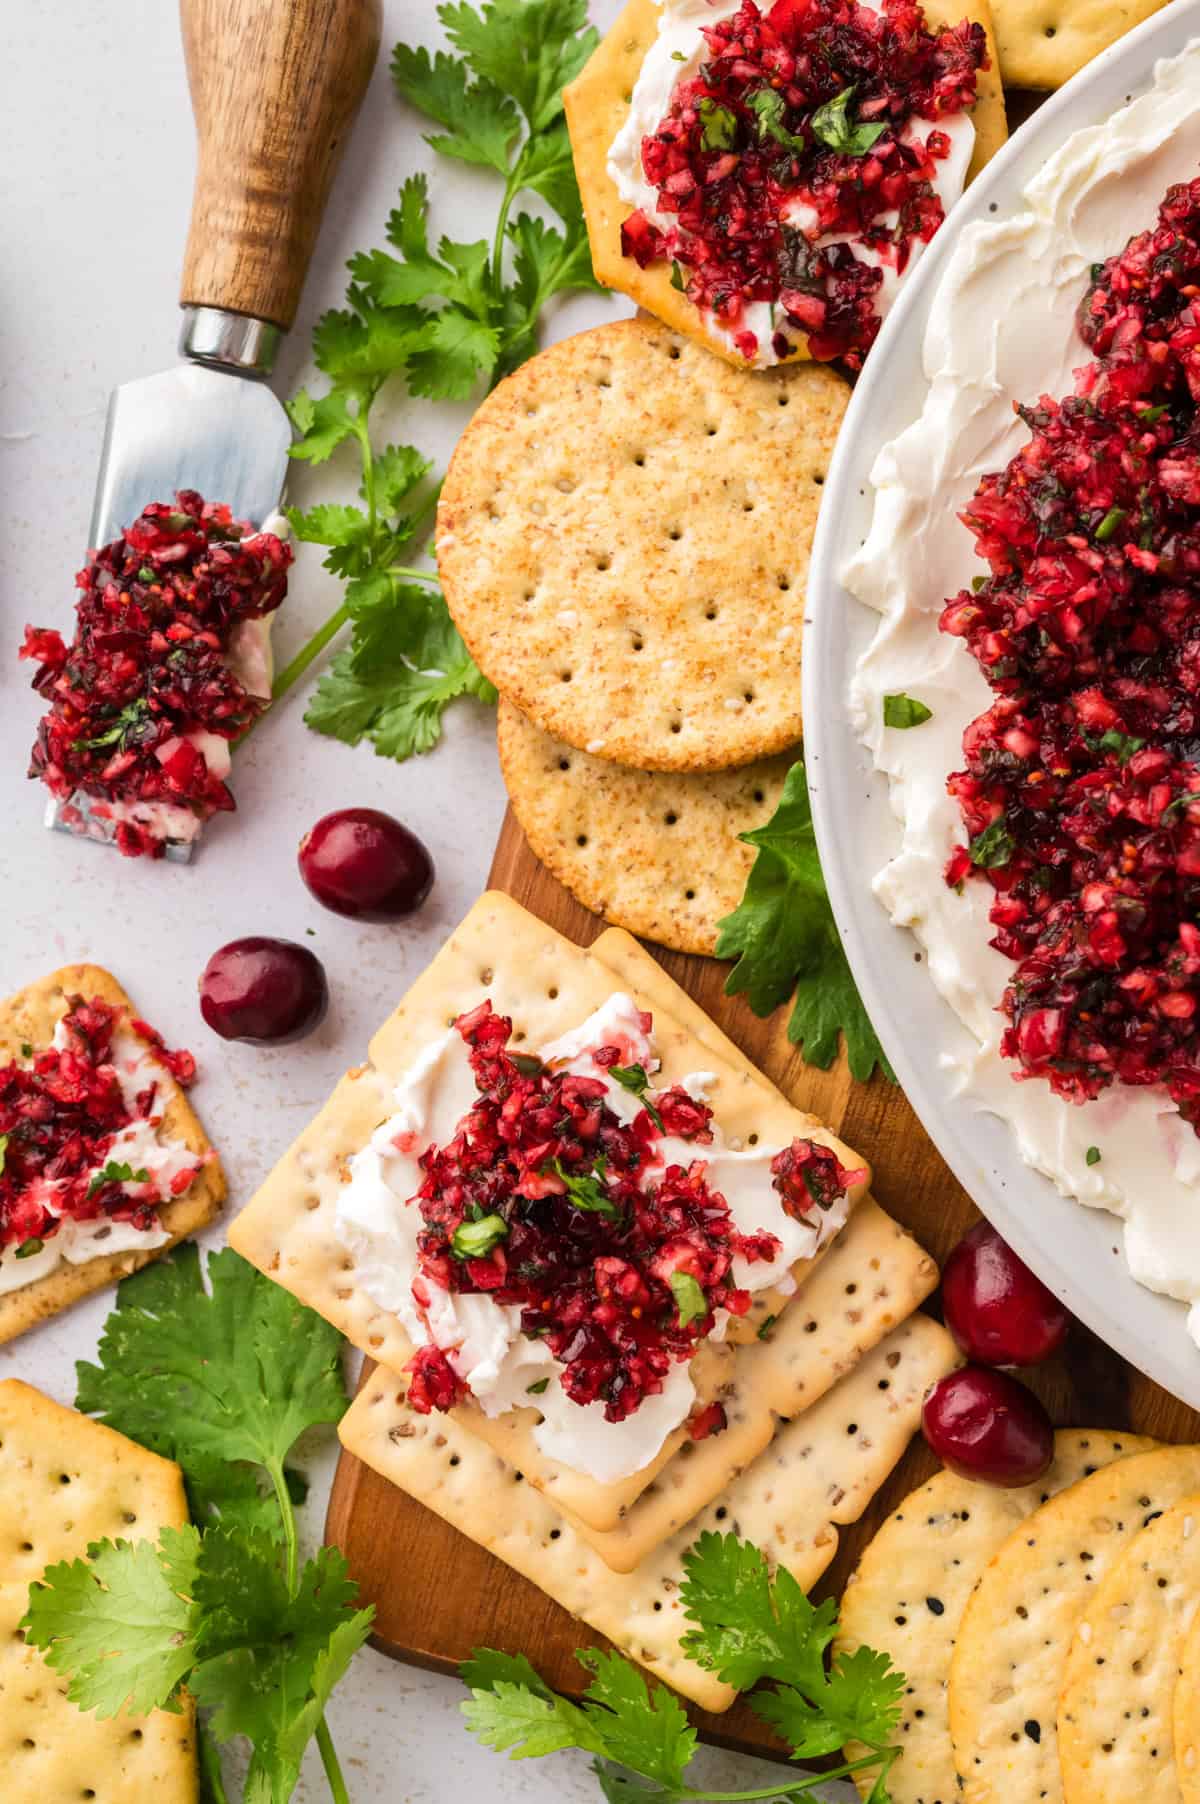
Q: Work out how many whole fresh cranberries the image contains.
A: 4